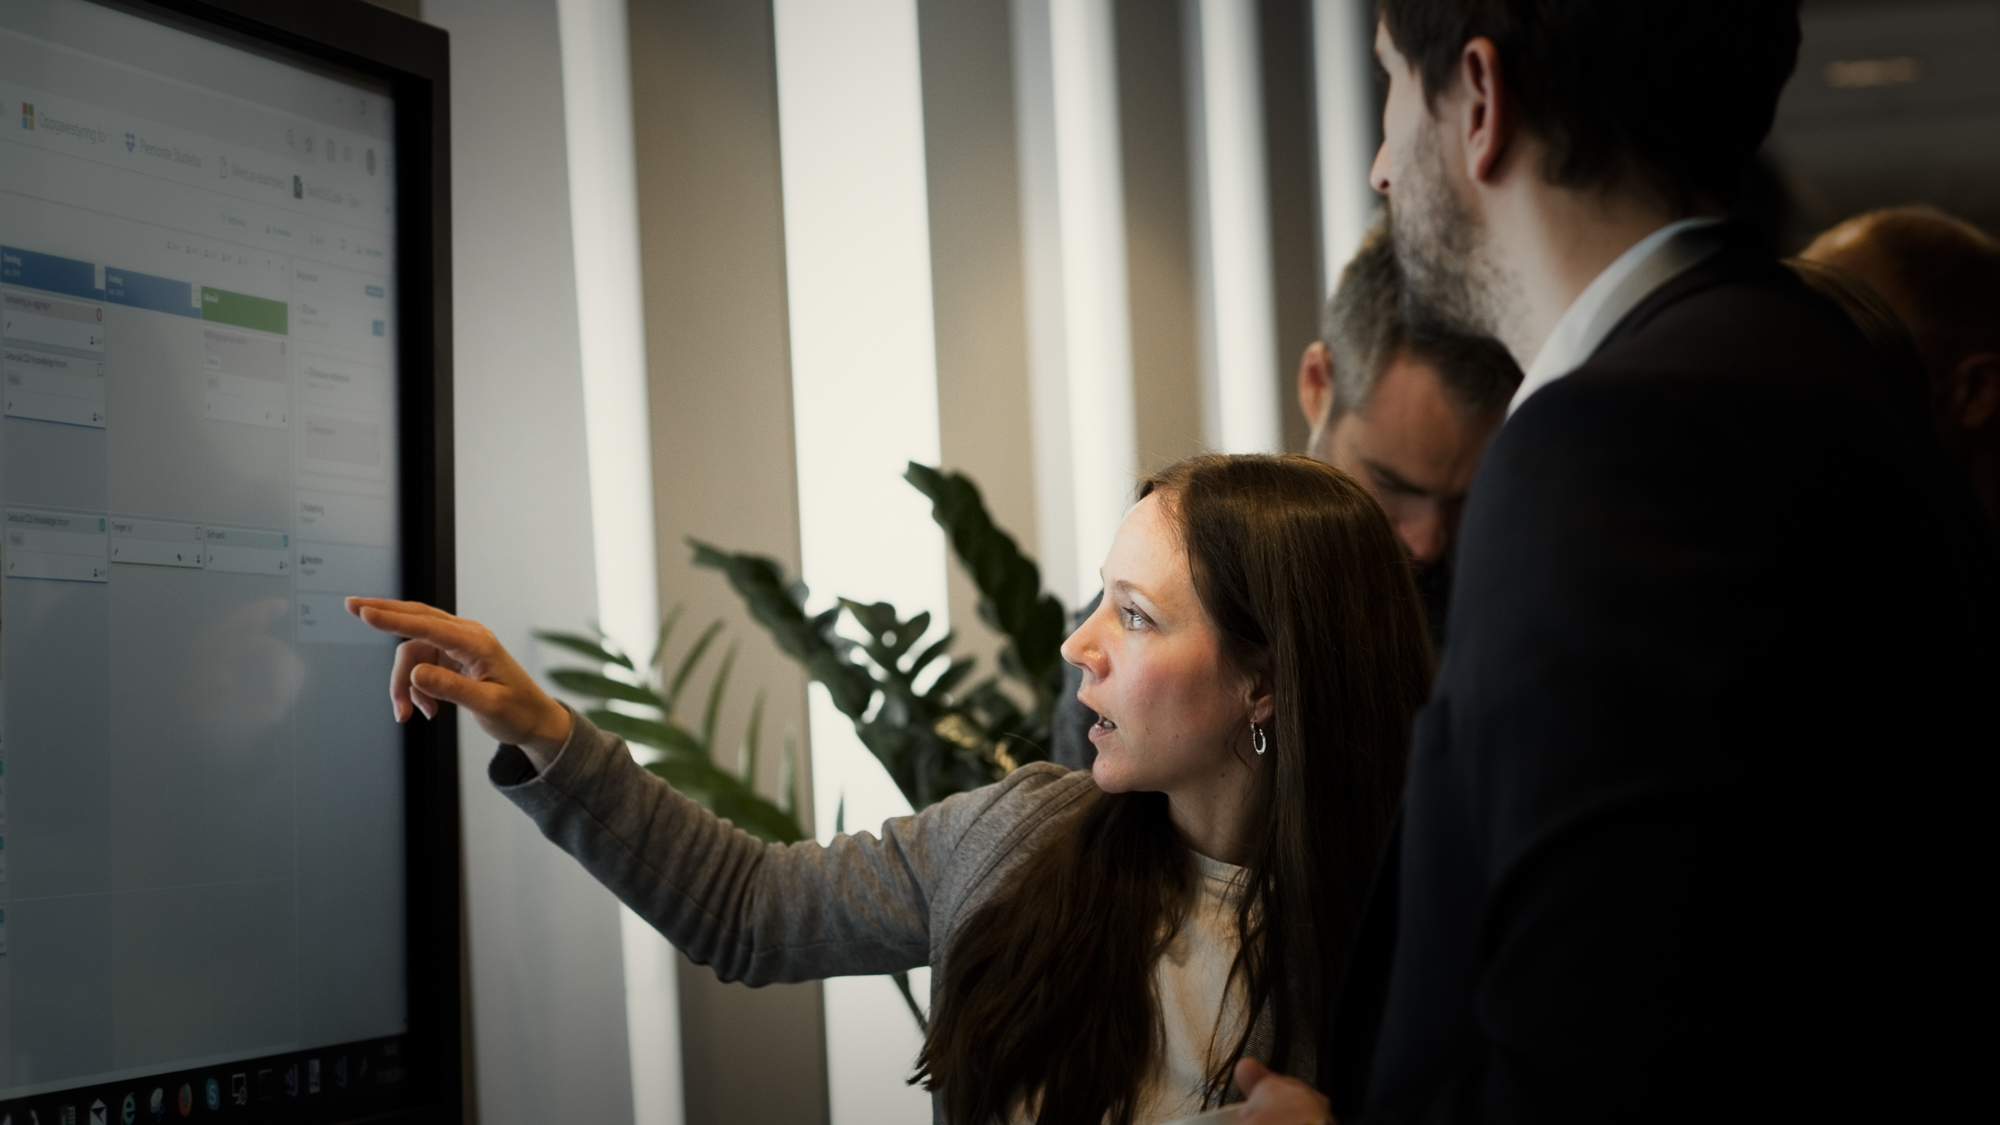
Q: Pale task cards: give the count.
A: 6